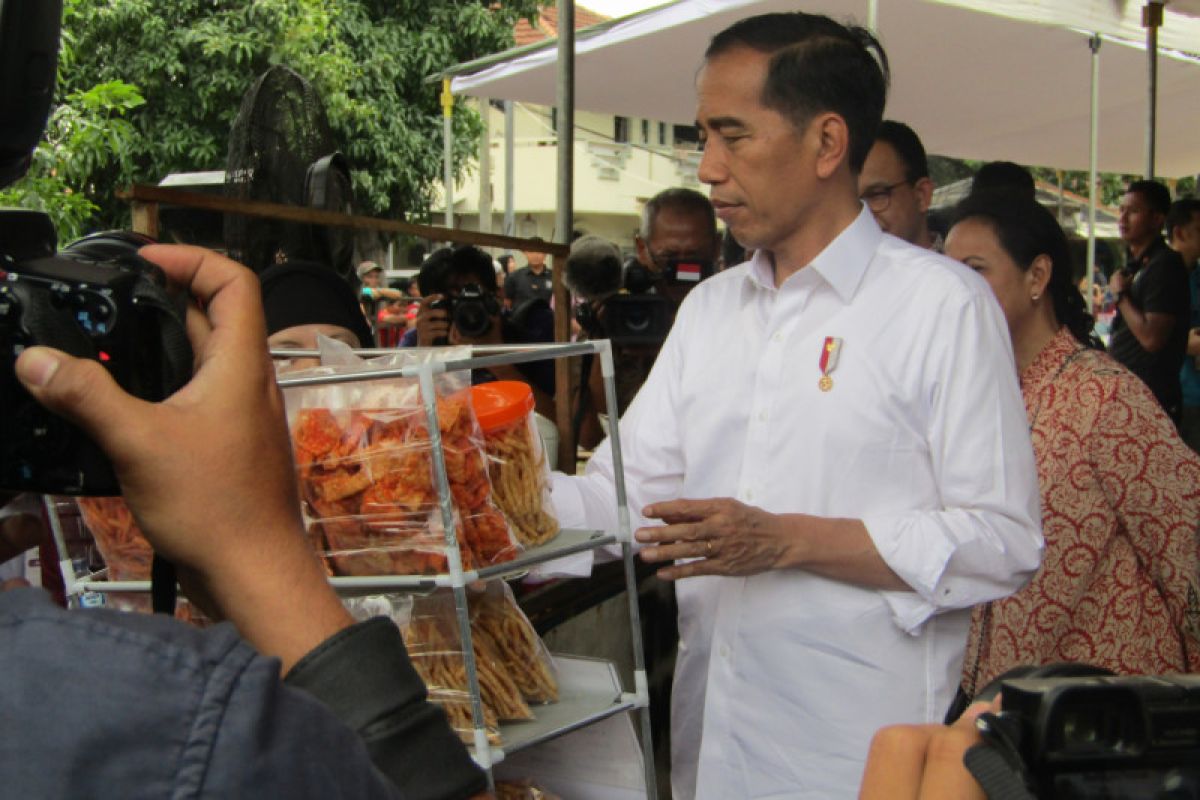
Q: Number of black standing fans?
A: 1